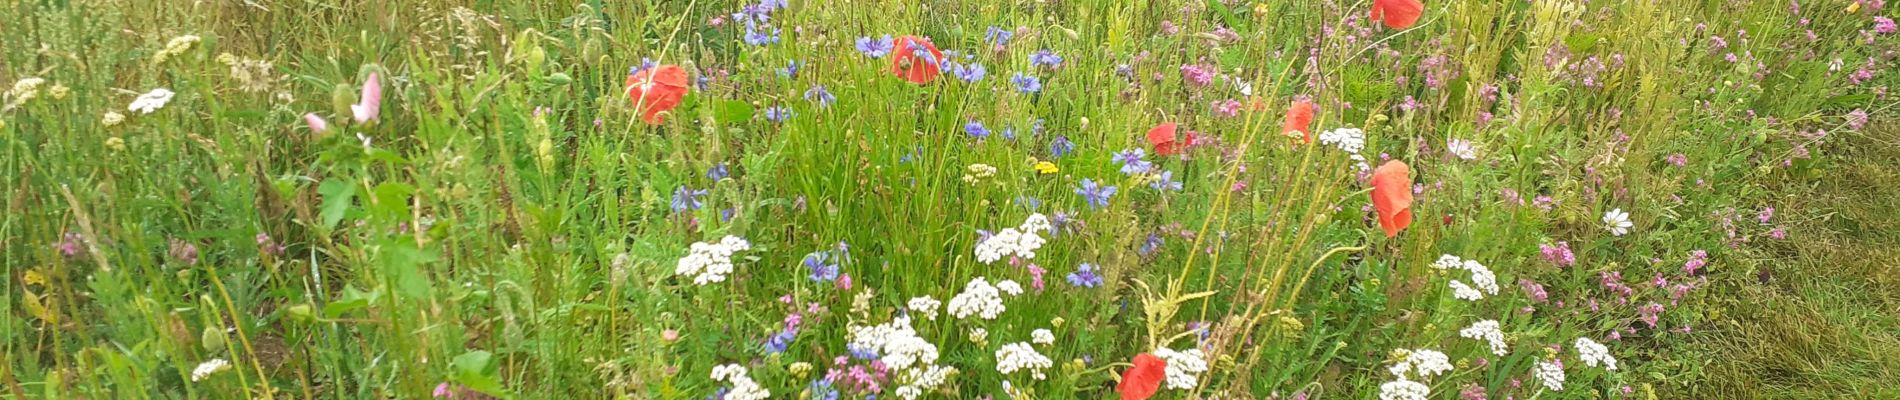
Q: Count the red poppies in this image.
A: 7